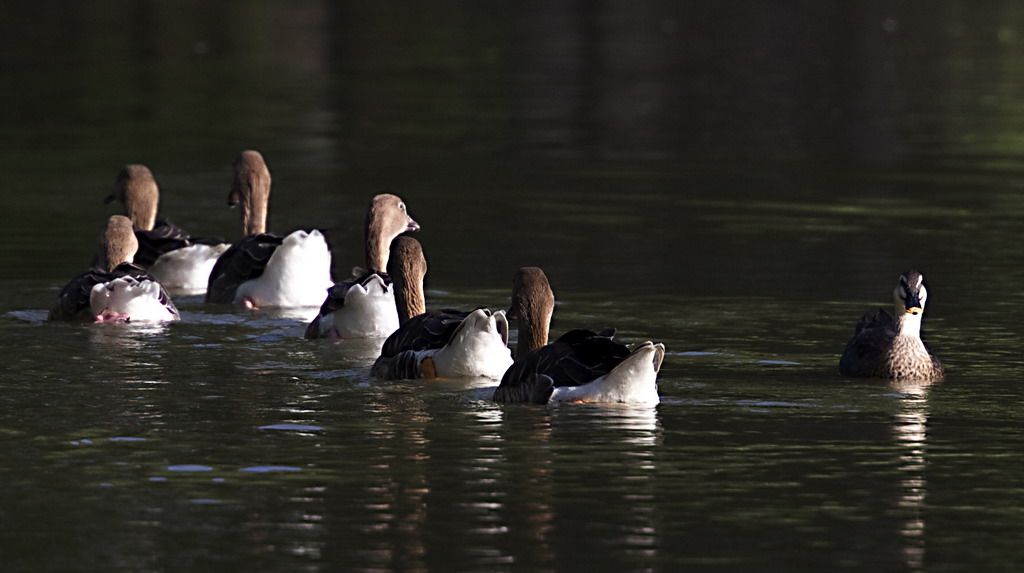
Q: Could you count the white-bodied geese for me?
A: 6